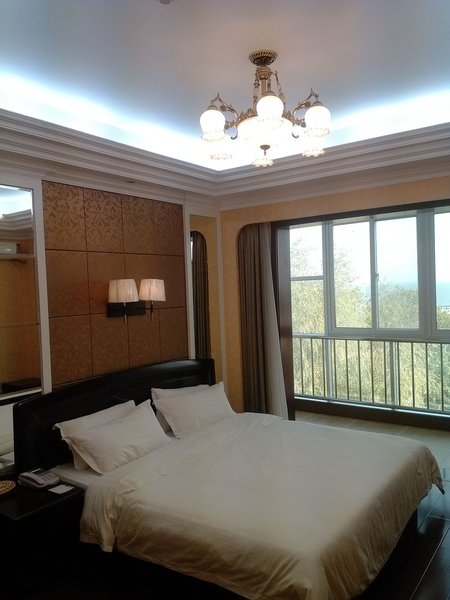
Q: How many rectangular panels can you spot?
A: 12